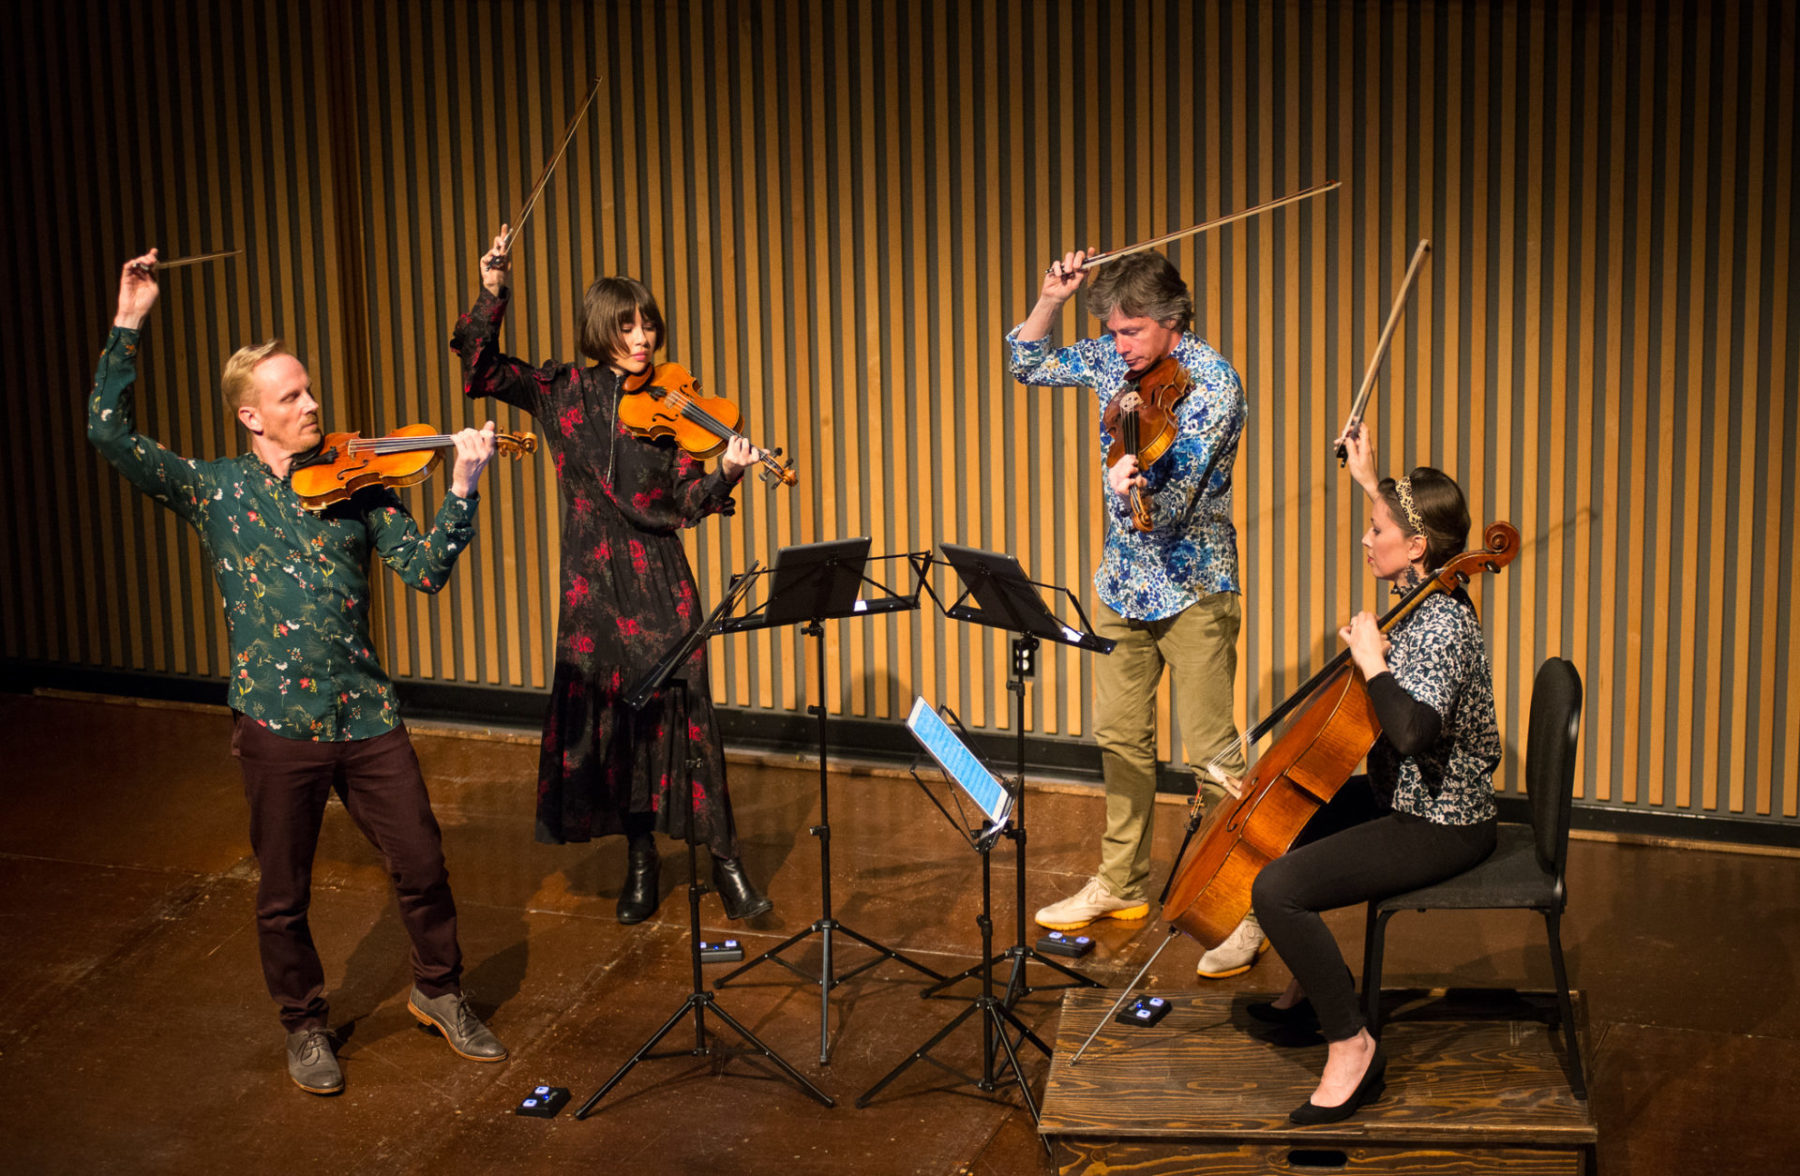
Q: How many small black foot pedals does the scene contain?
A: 4